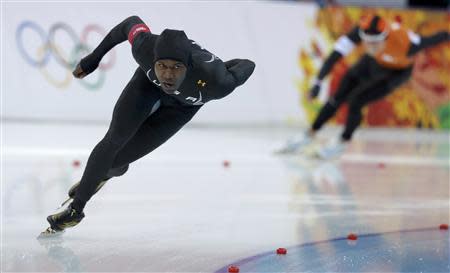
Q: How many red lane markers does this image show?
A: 7